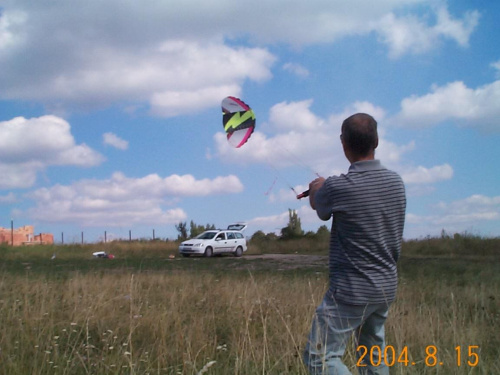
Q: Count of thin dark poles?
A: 7